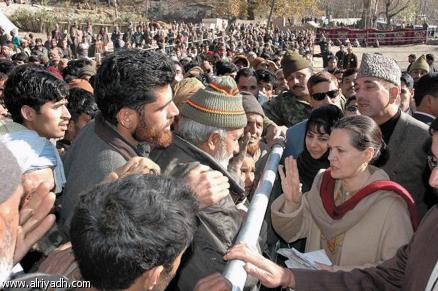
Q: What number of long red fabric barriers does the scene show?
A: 1